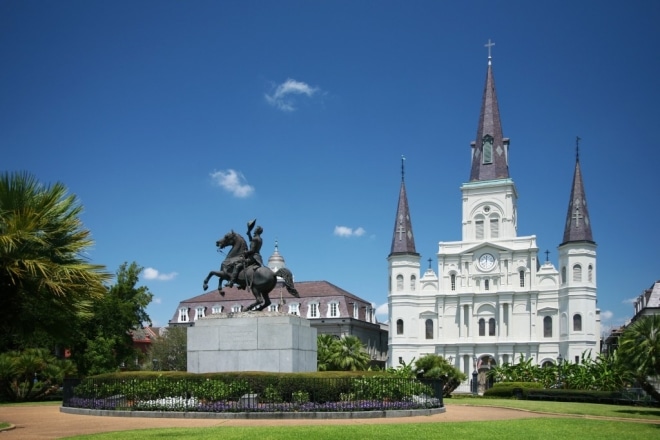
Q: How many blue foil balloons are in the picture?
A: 0